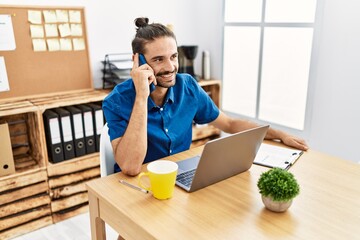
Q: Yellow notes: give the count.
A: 12